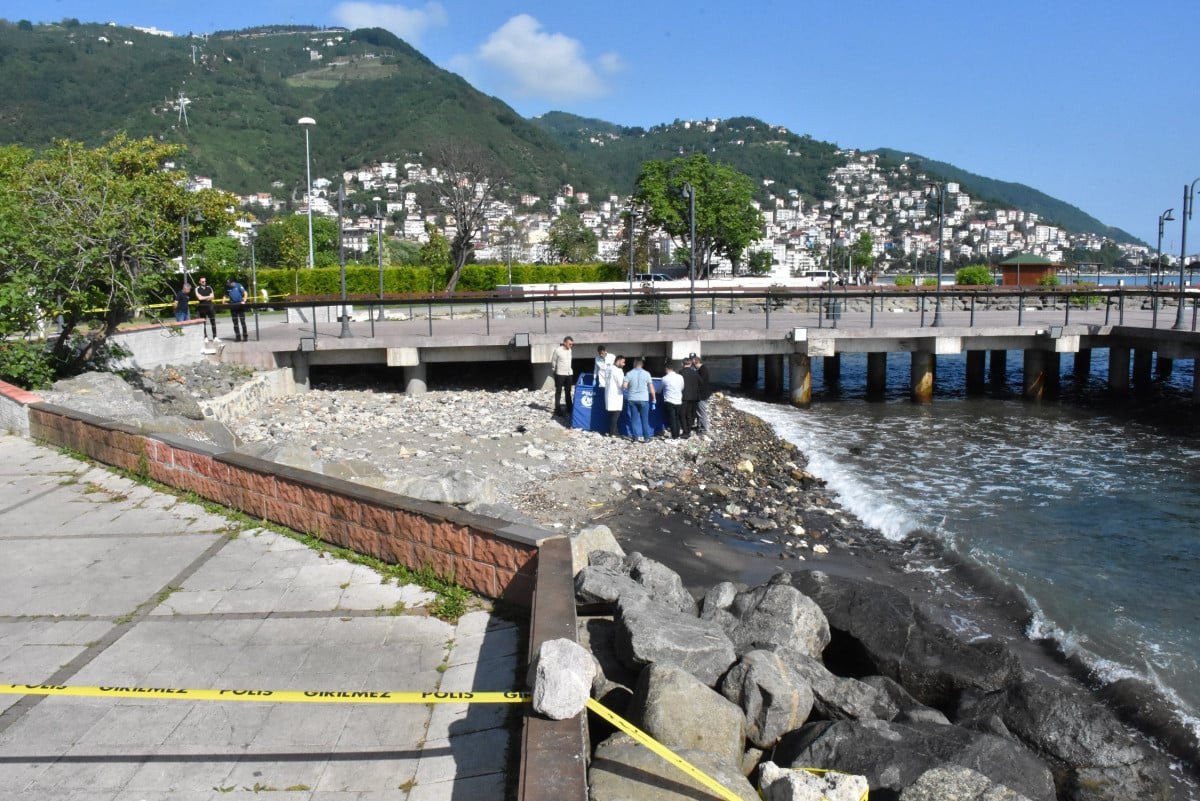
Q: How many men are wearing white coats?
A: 2